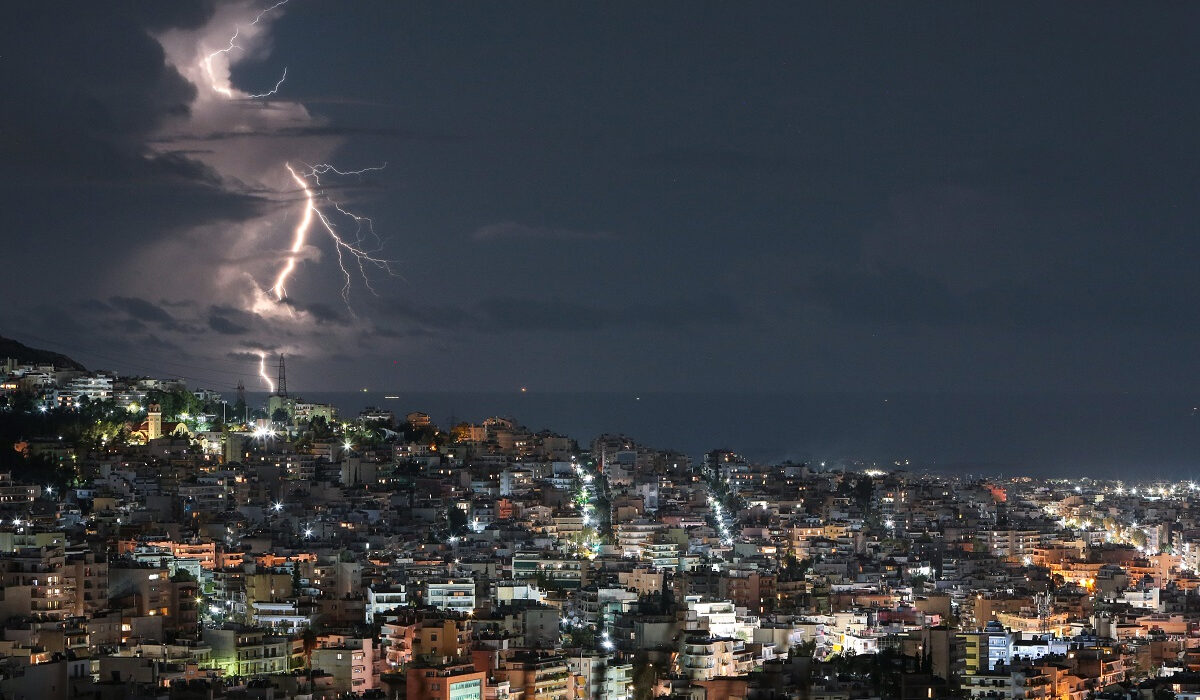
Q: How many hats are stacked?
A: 0